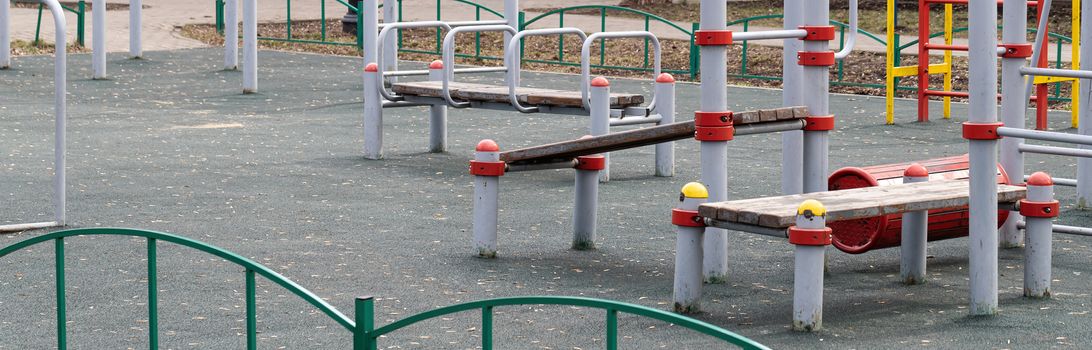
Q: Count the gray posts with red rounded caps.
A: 7